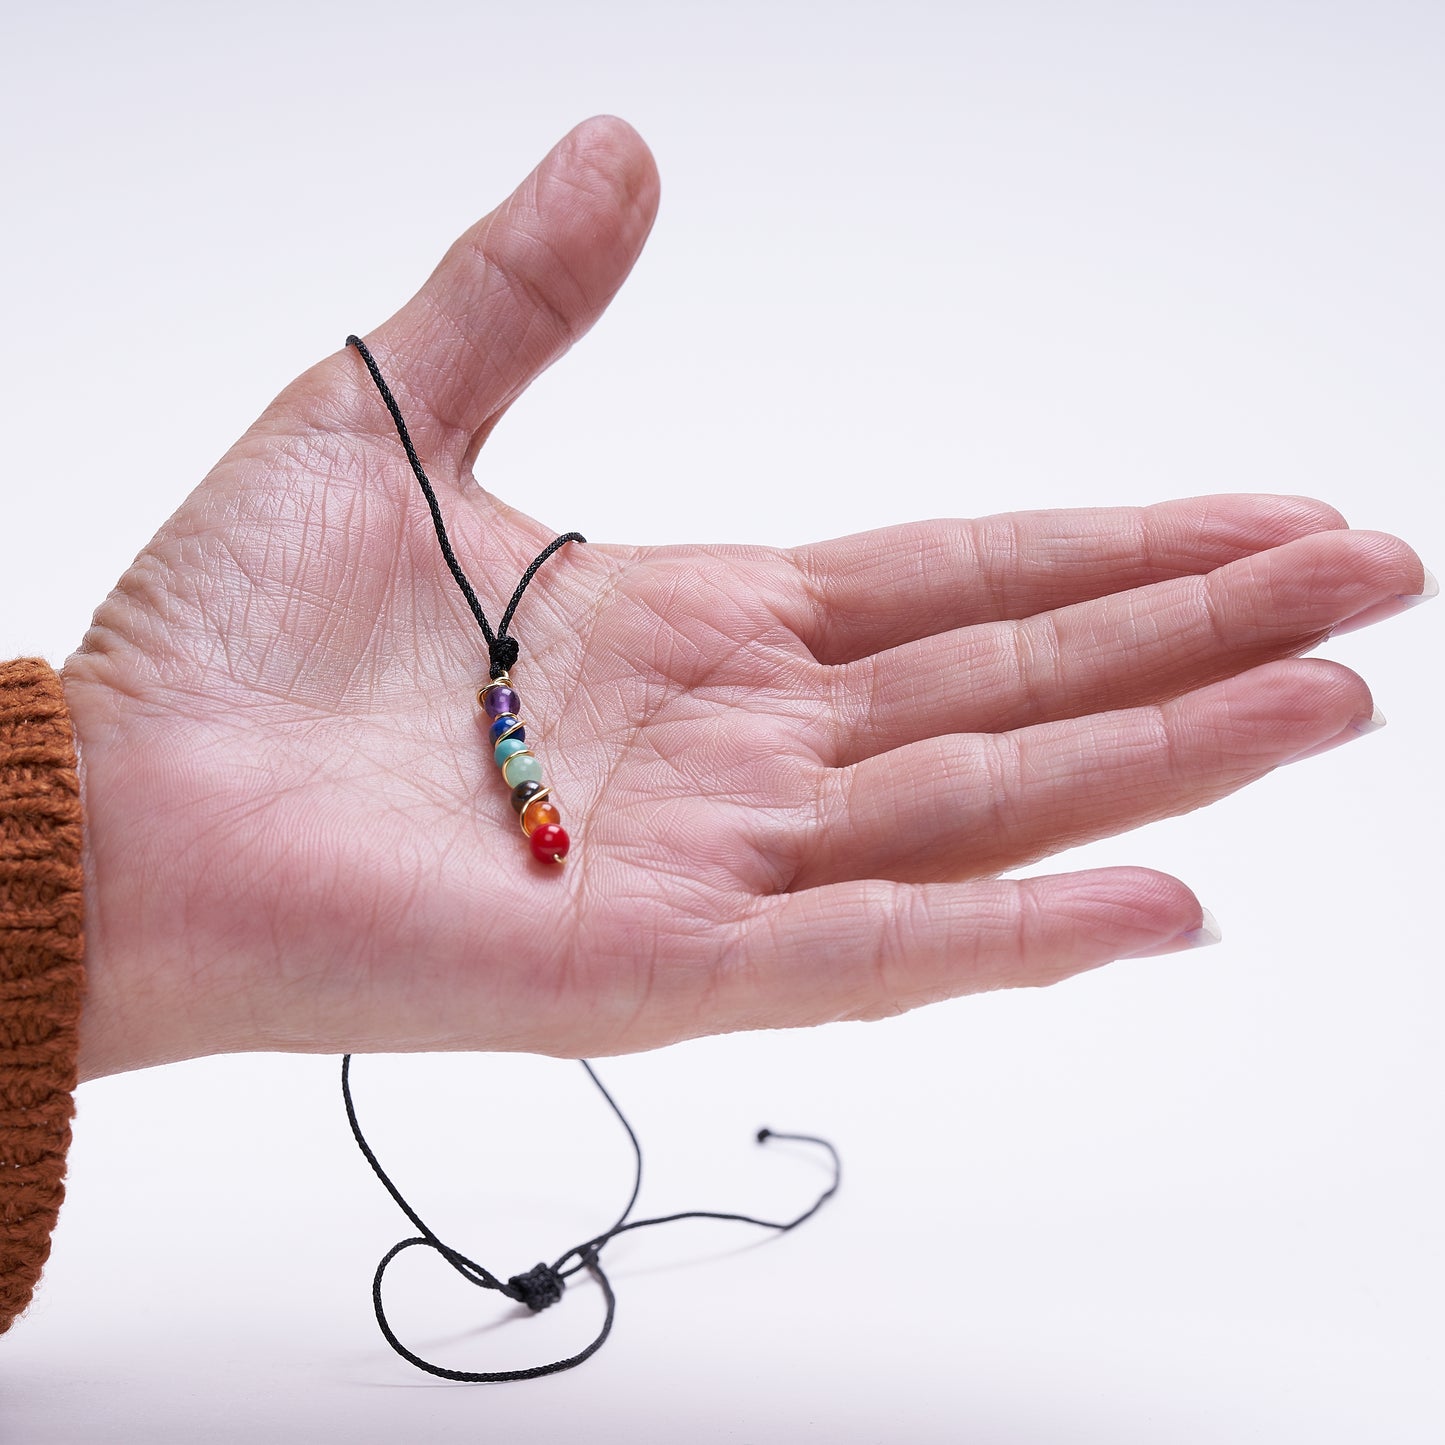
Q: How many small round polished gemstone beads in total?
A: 7